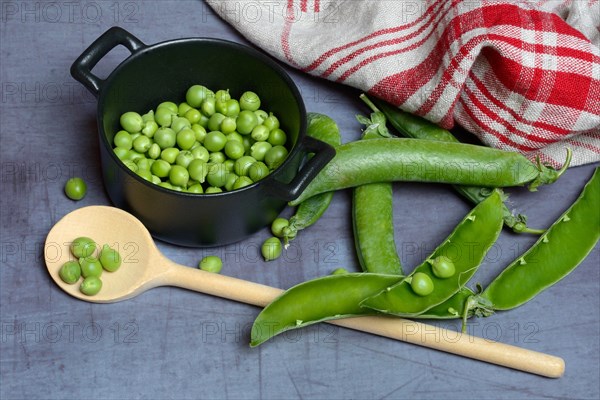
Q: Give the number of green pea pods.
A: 7